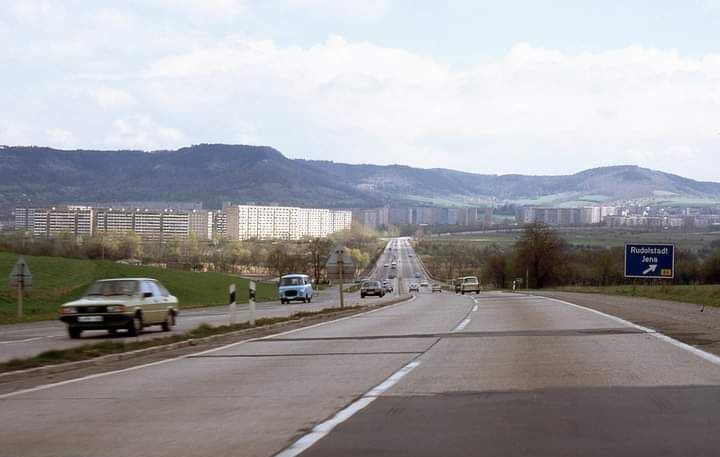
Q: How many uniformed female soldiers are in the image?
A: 0